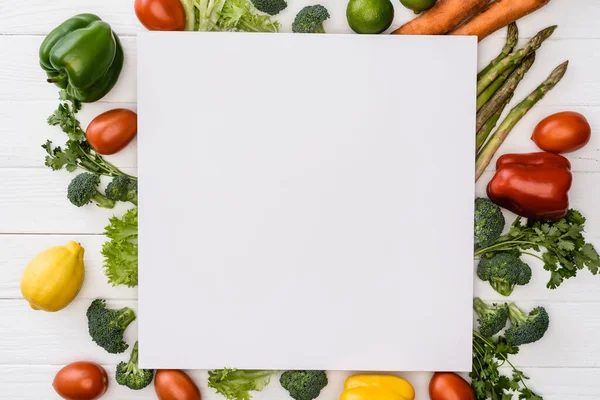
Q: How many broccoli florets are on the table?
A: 11